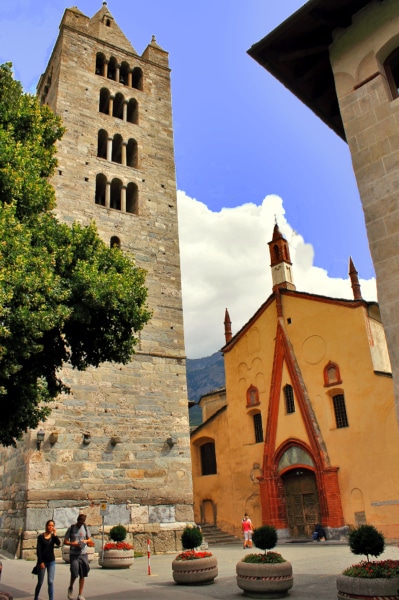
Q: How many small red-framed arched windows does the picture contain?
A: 2